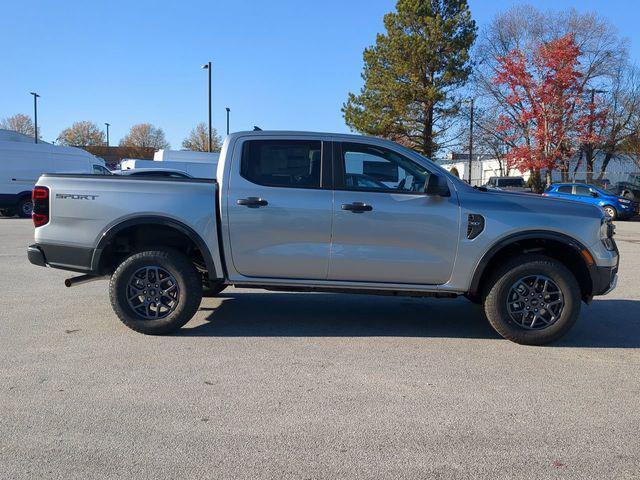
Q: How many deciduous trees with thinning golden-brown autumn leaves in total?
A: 4